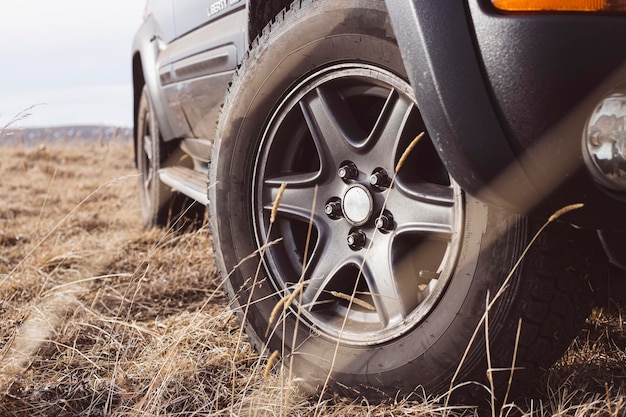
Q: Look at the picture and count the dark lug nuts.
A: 5